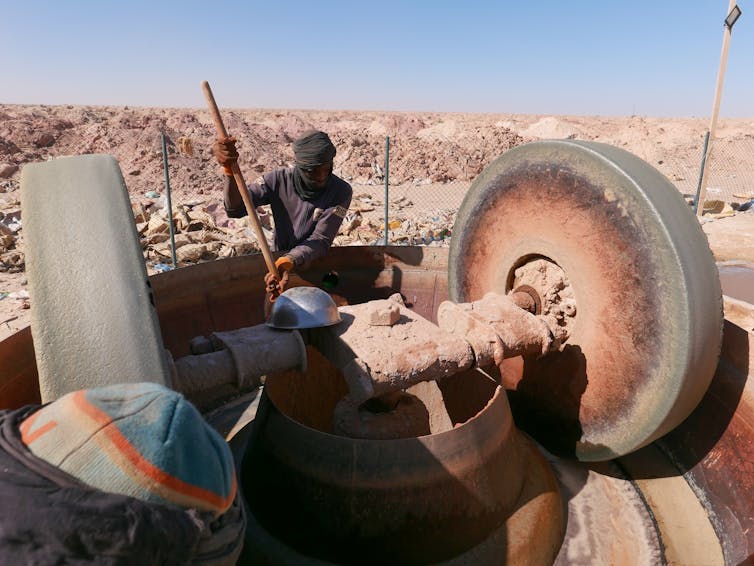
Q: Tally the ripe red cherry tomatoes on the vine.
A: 0